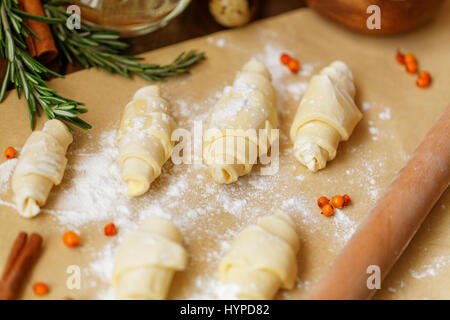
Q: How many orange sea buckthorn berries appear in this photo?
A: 14